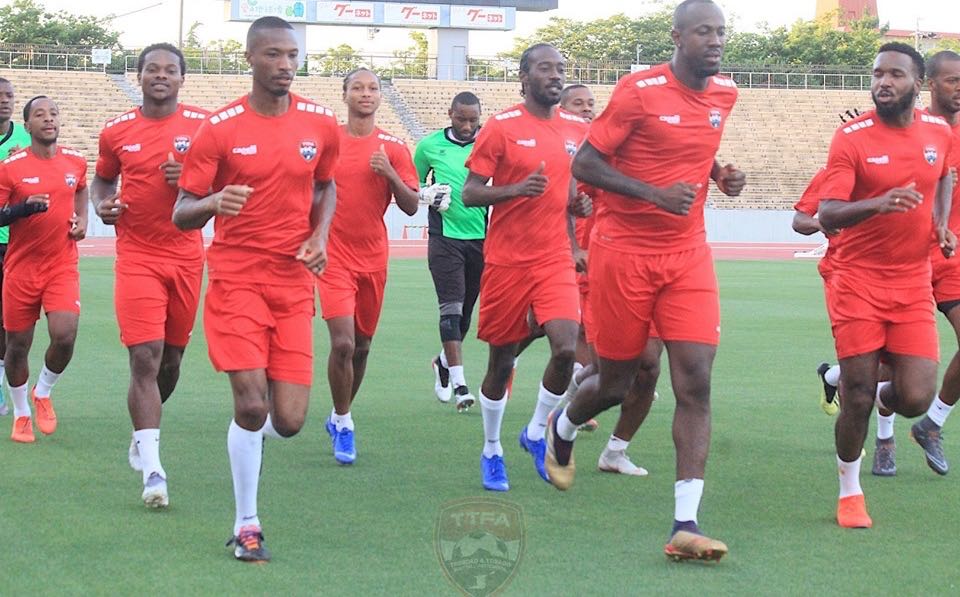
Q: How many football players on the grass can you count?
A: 12